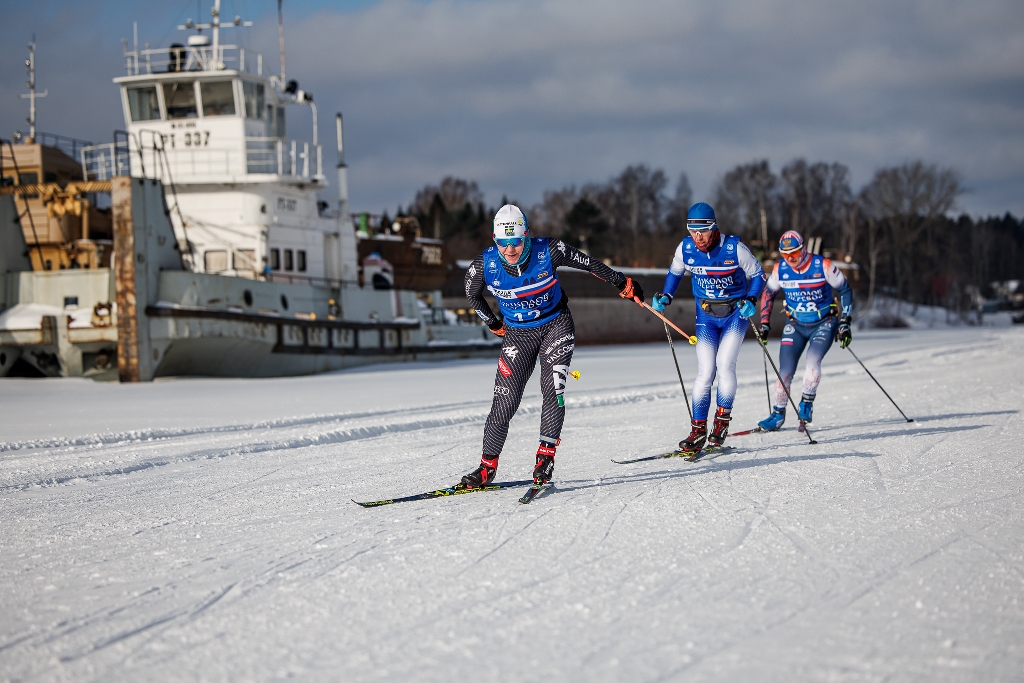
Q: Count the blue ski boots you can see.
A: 2